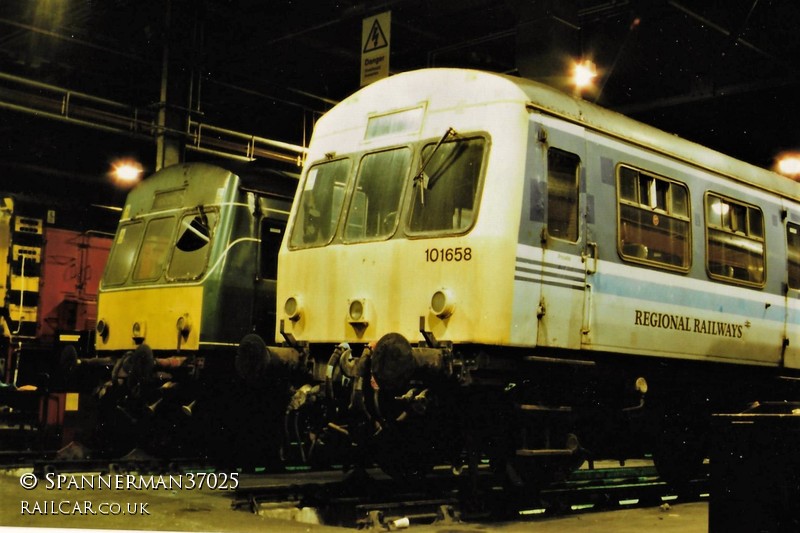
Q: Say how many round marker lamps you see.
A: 6